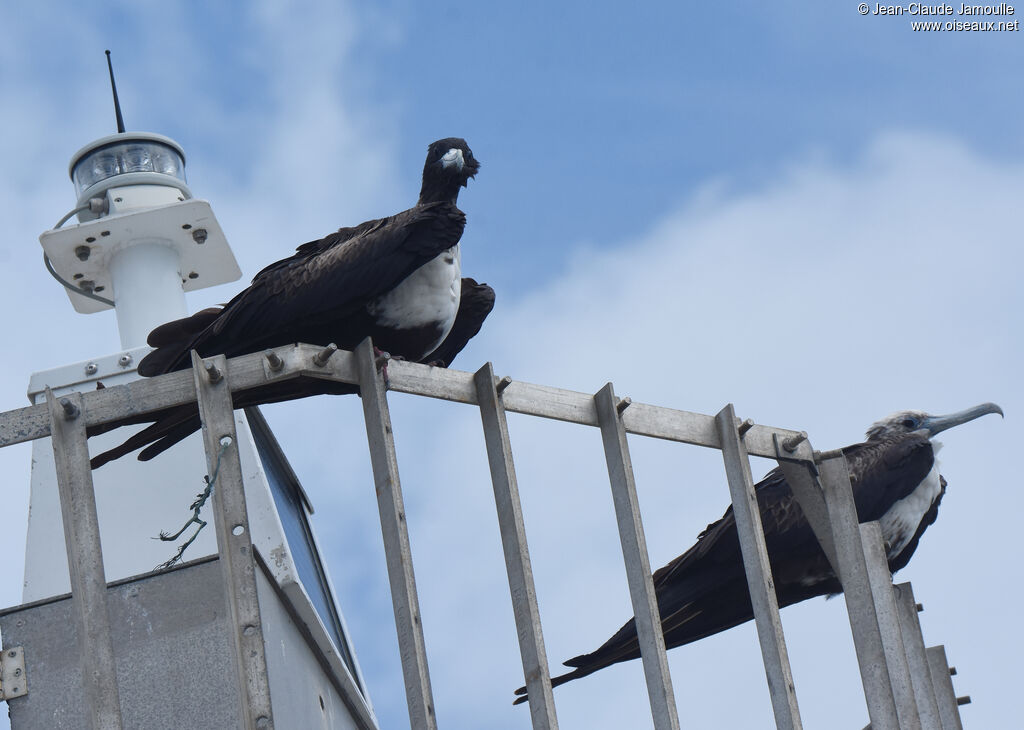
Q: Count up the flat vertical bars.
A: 10